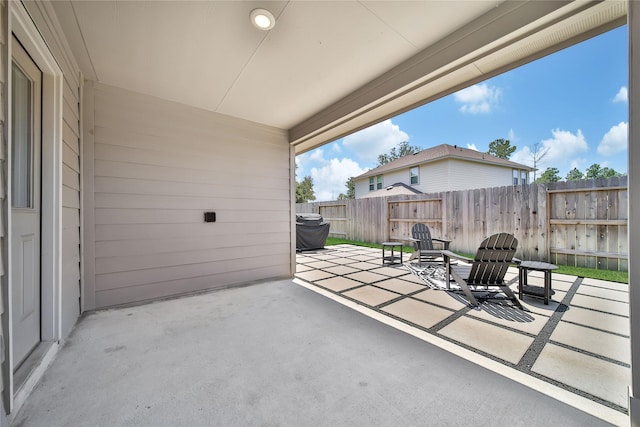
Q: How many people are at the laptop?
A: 0